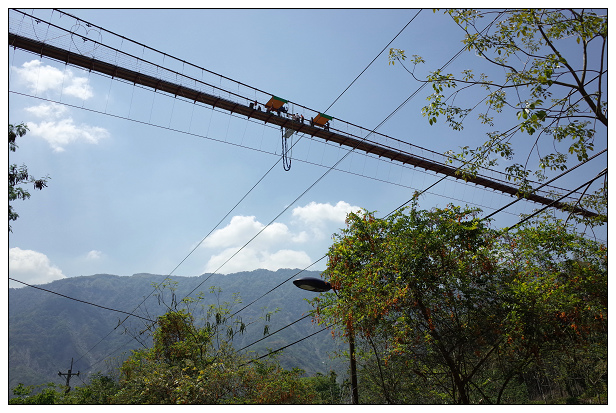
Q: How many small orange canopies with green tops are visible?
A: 2